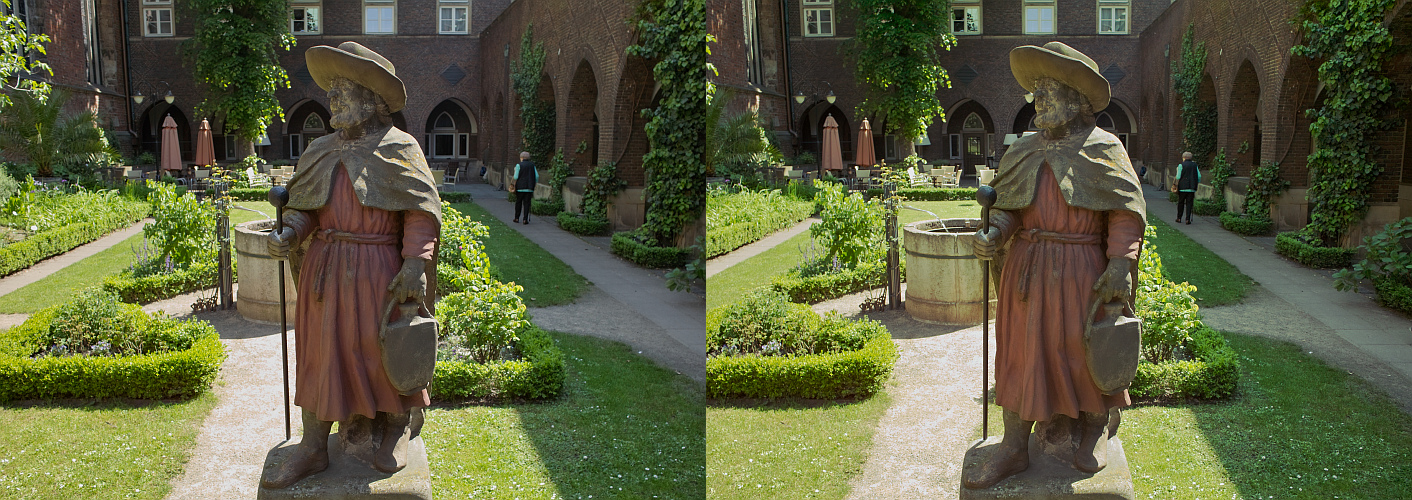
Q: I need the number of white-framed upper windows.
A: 8